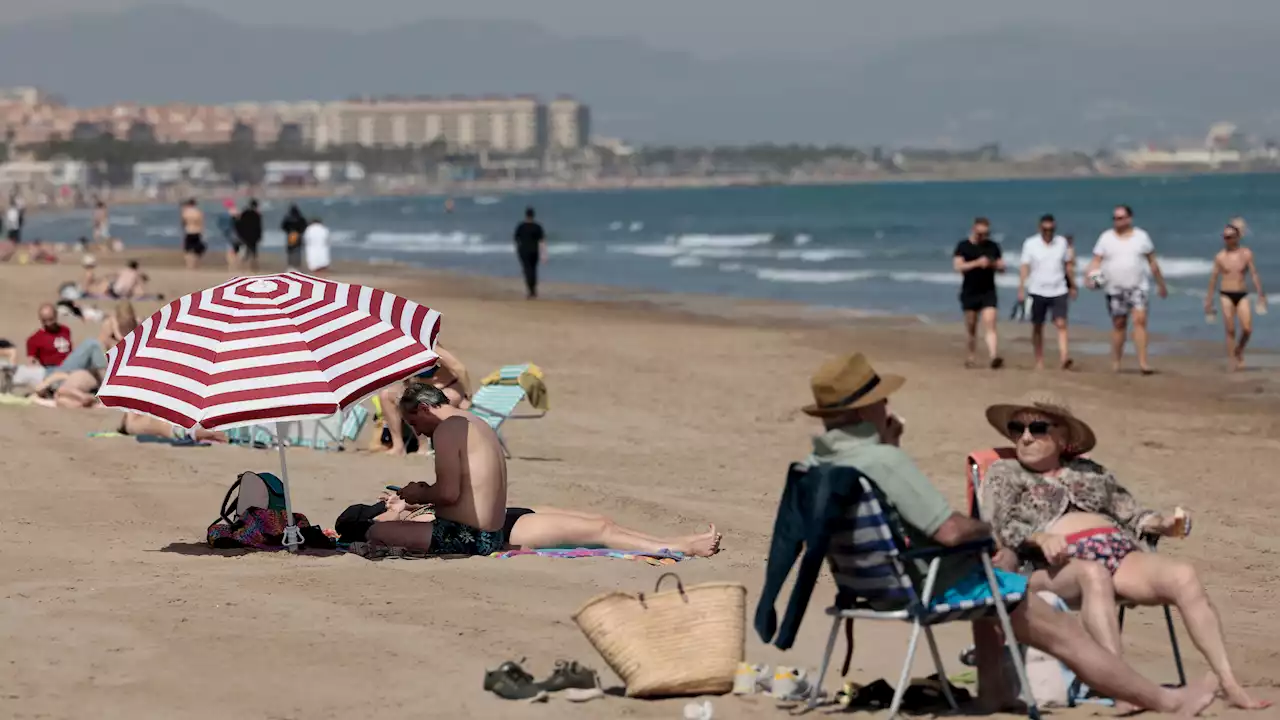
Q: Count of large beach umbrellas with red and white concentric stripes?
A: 1